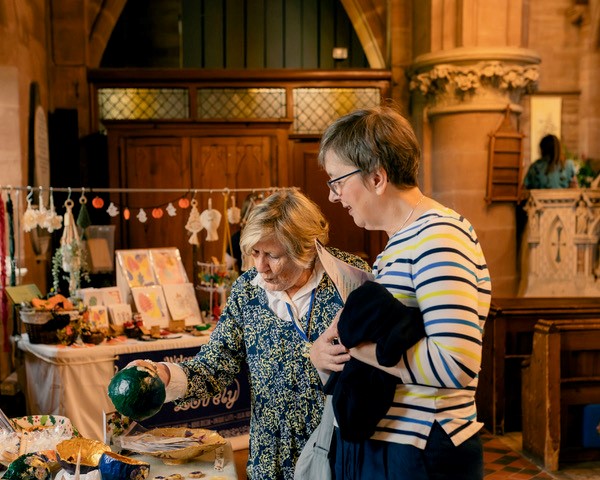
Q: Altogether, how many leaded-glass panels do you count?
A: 3